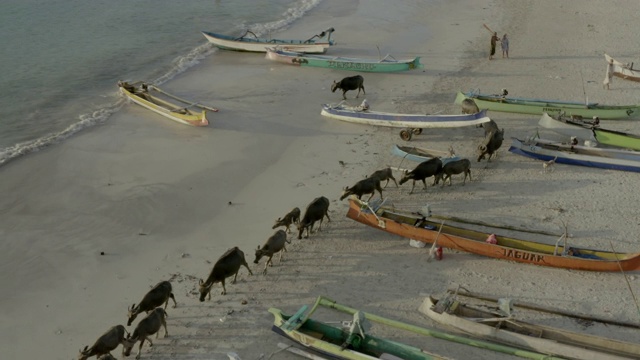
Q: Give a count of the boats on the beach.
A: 12